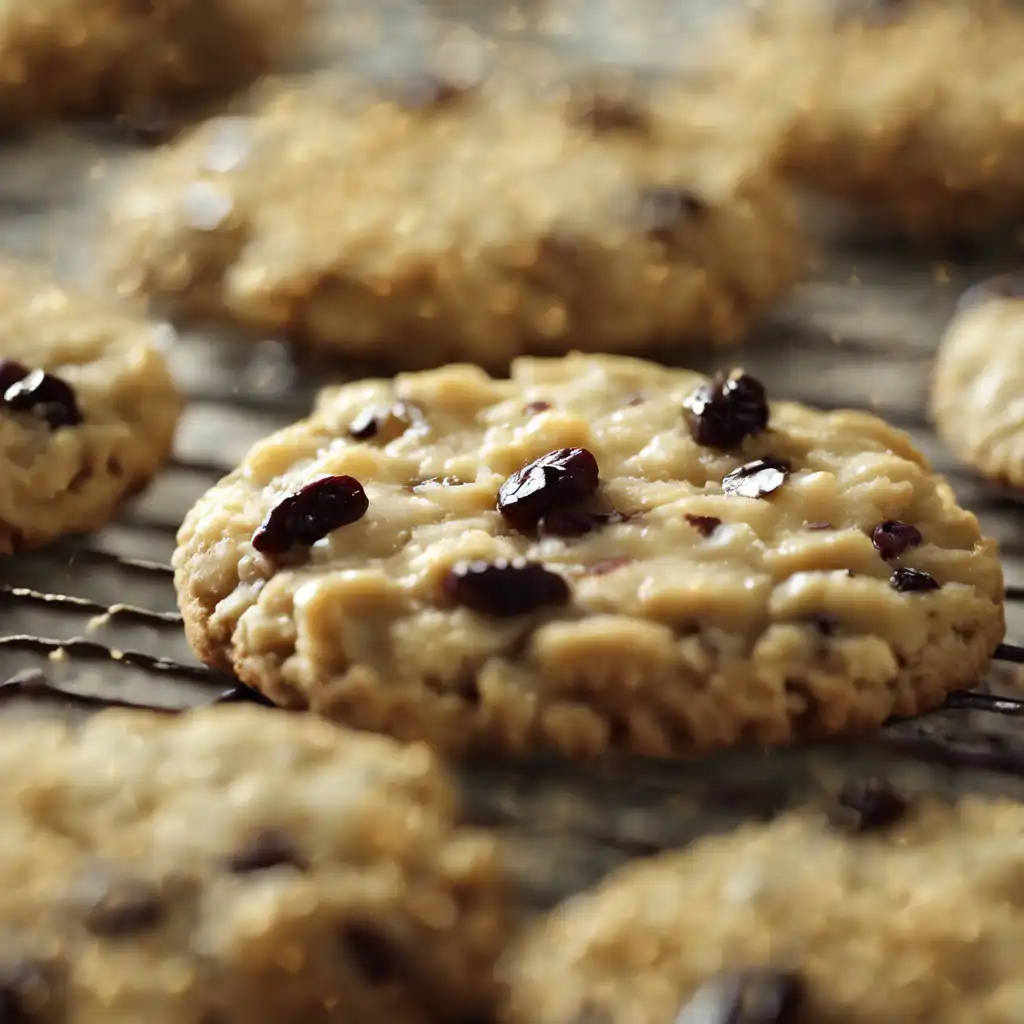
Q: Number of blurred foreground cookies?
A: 2